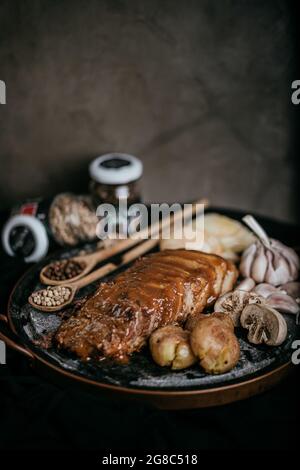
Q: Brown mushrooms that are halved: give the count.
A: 2